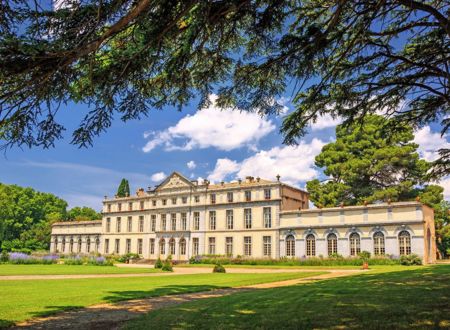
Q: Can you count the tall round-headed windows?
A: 15